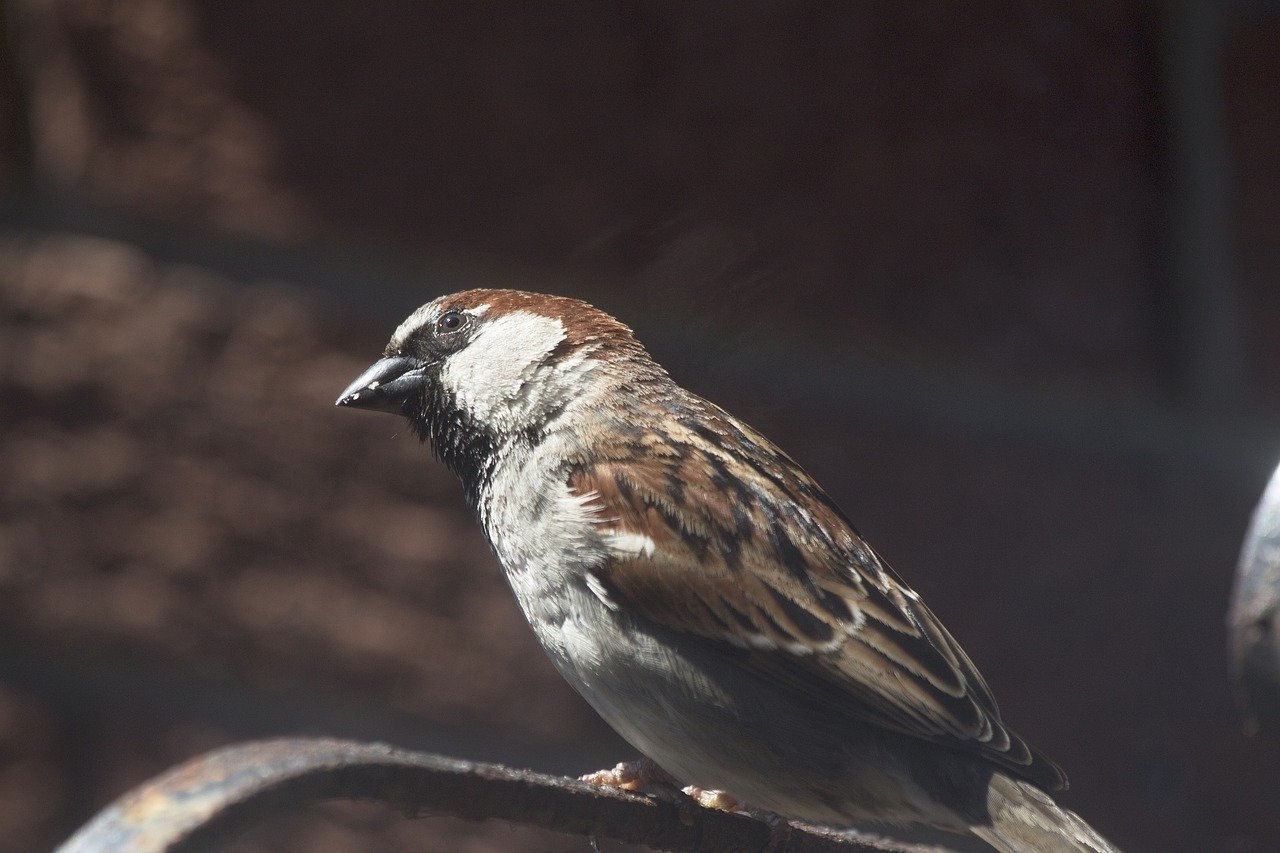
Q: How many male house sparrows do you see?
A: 1